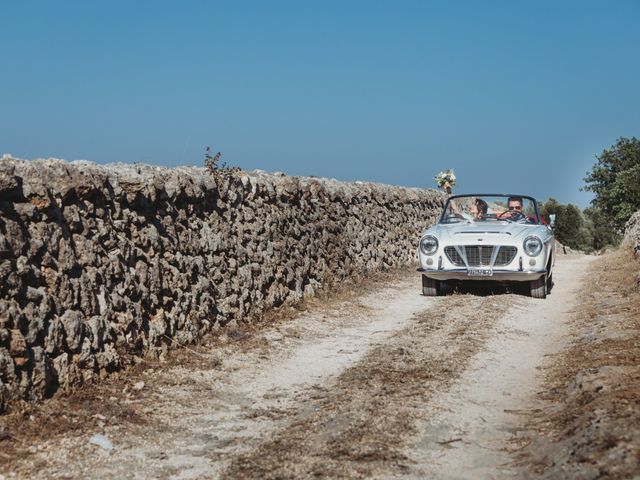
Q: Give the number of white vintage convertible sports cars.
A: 1